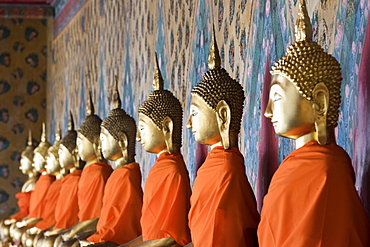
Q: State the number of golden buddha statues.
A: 9